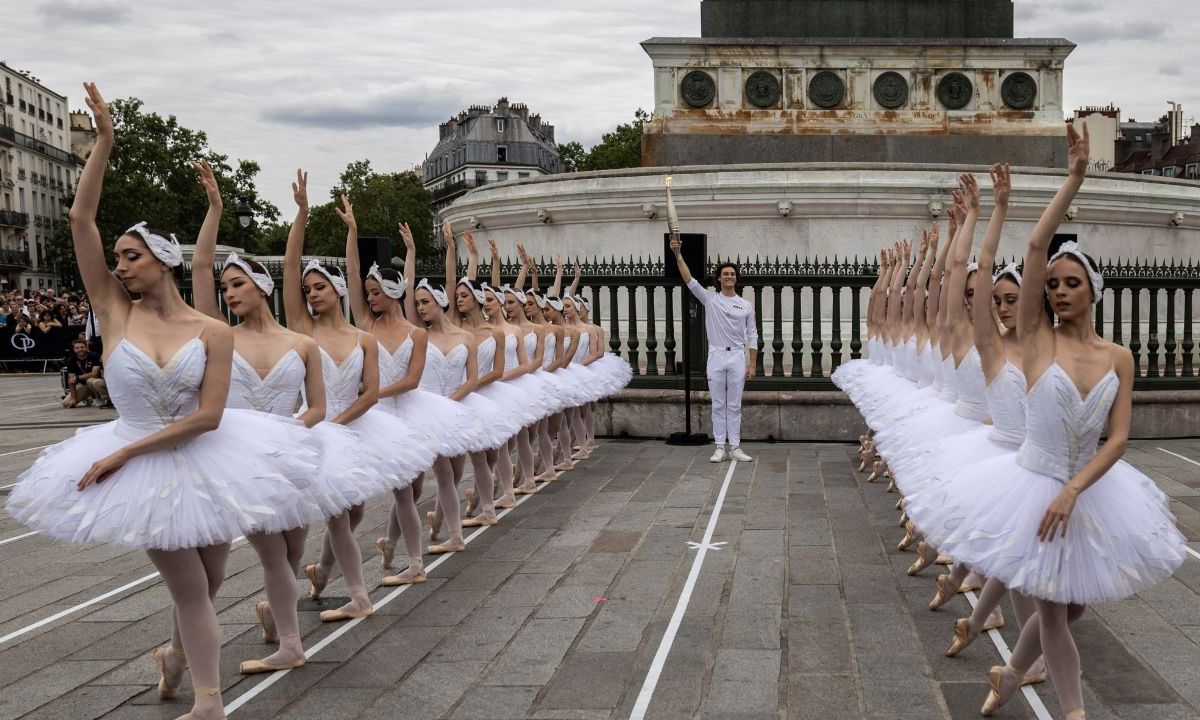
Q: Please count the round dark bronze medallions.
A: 6